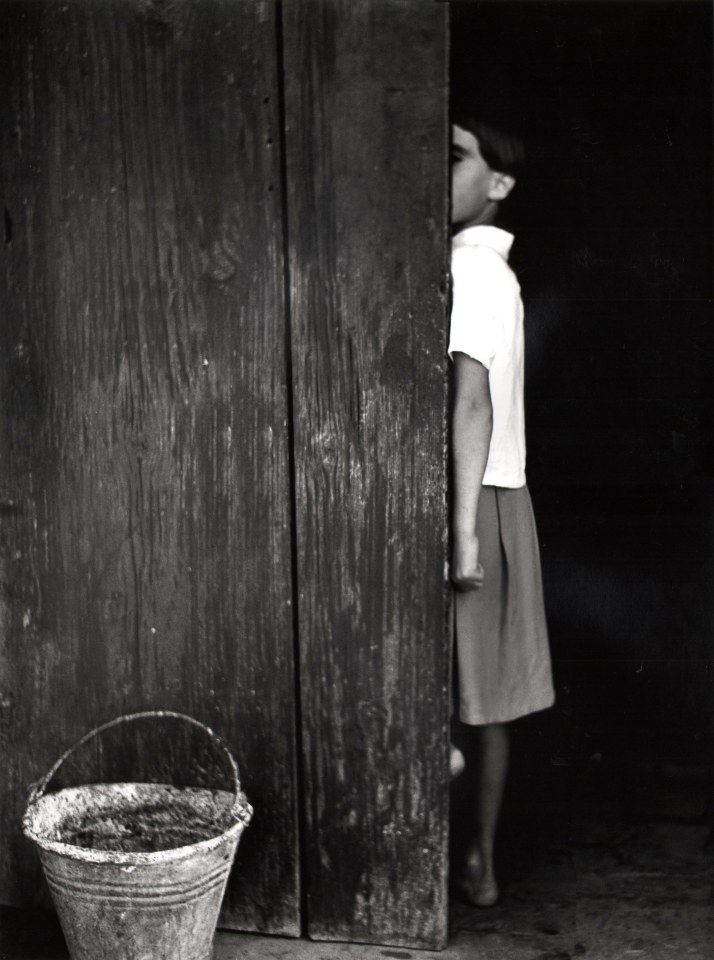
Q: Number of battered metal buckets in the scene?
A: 1